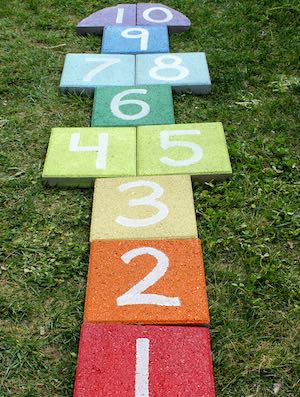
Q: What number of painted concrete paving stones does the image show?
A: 11